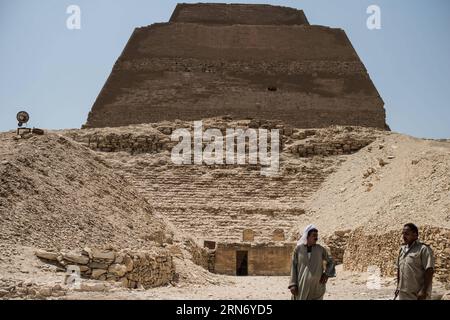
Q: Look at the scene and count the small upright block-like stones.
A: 2